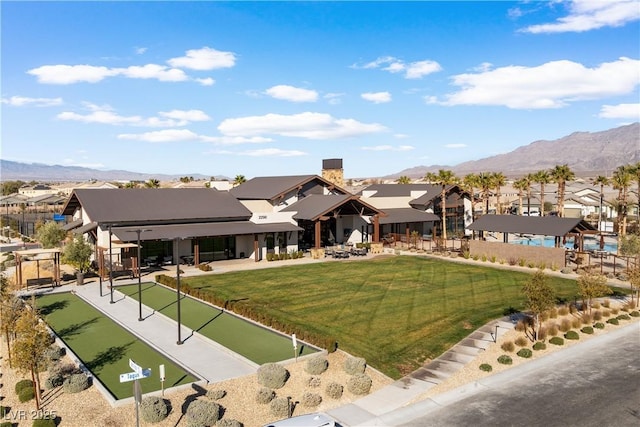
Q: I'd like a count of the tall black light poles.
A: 3